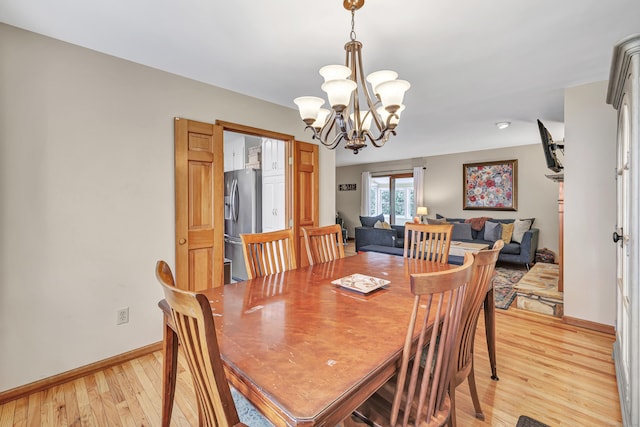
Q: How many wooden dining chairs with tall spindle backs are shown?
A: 6